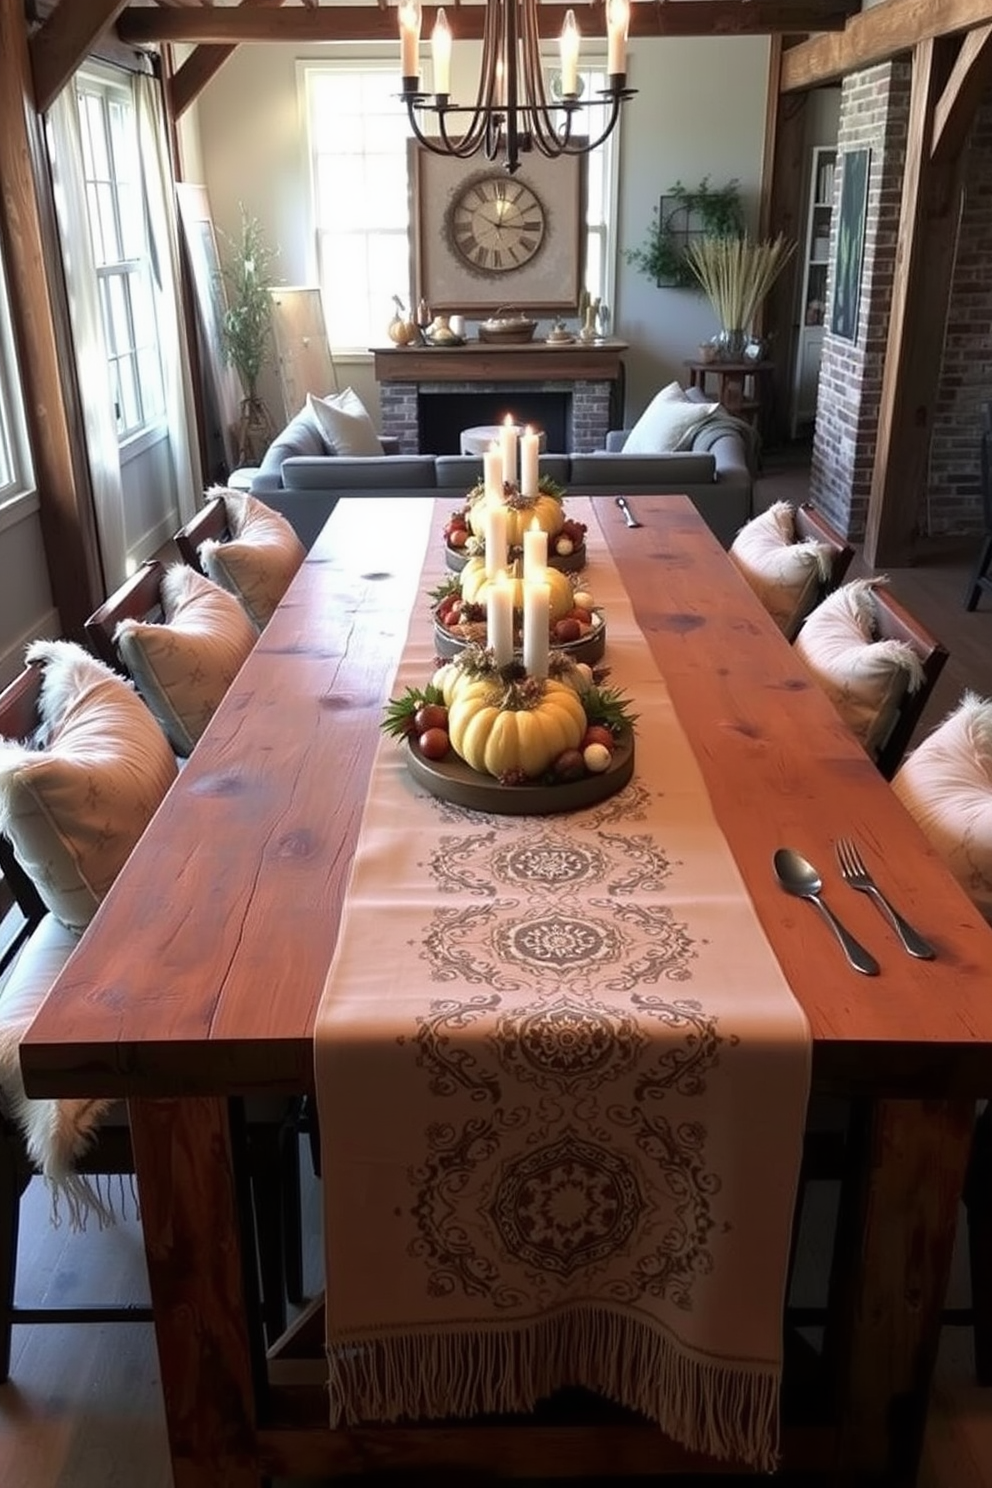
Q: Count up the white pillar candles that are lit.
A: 7